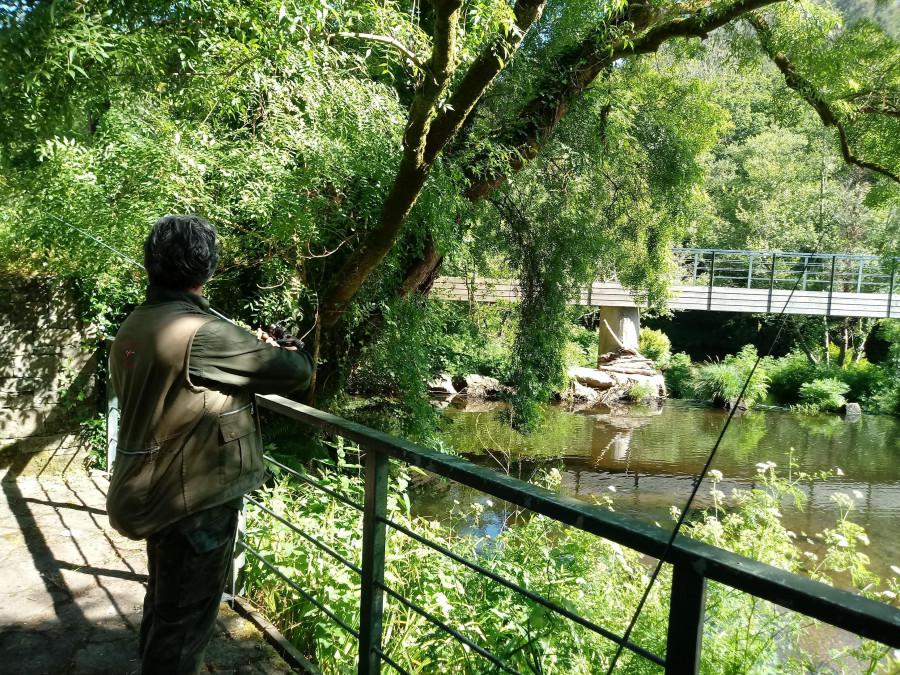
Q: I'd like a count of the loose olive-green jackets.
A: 1